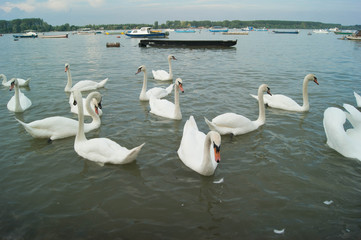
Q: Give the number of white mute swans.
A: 14